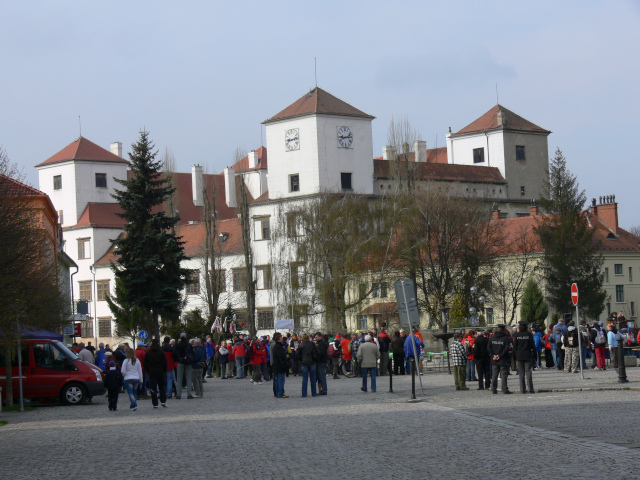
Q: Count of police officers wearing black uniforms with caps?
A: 2